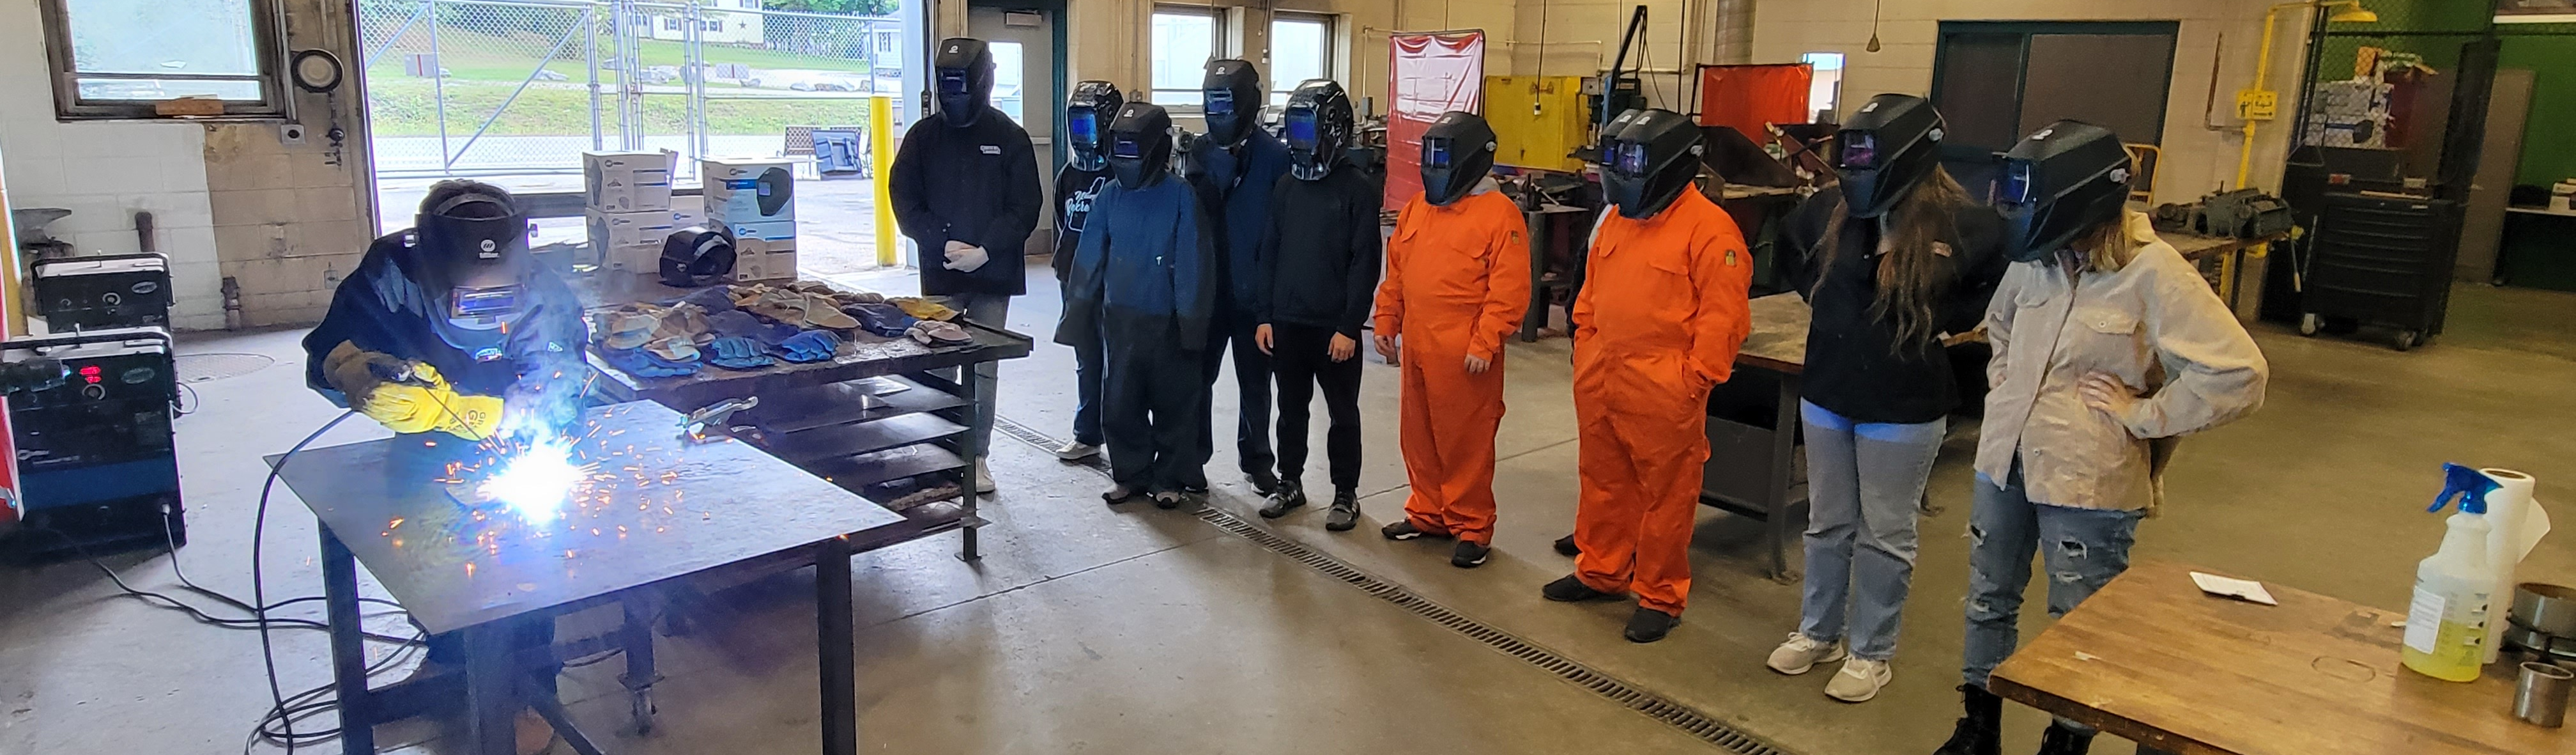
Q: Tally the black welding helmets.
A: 12